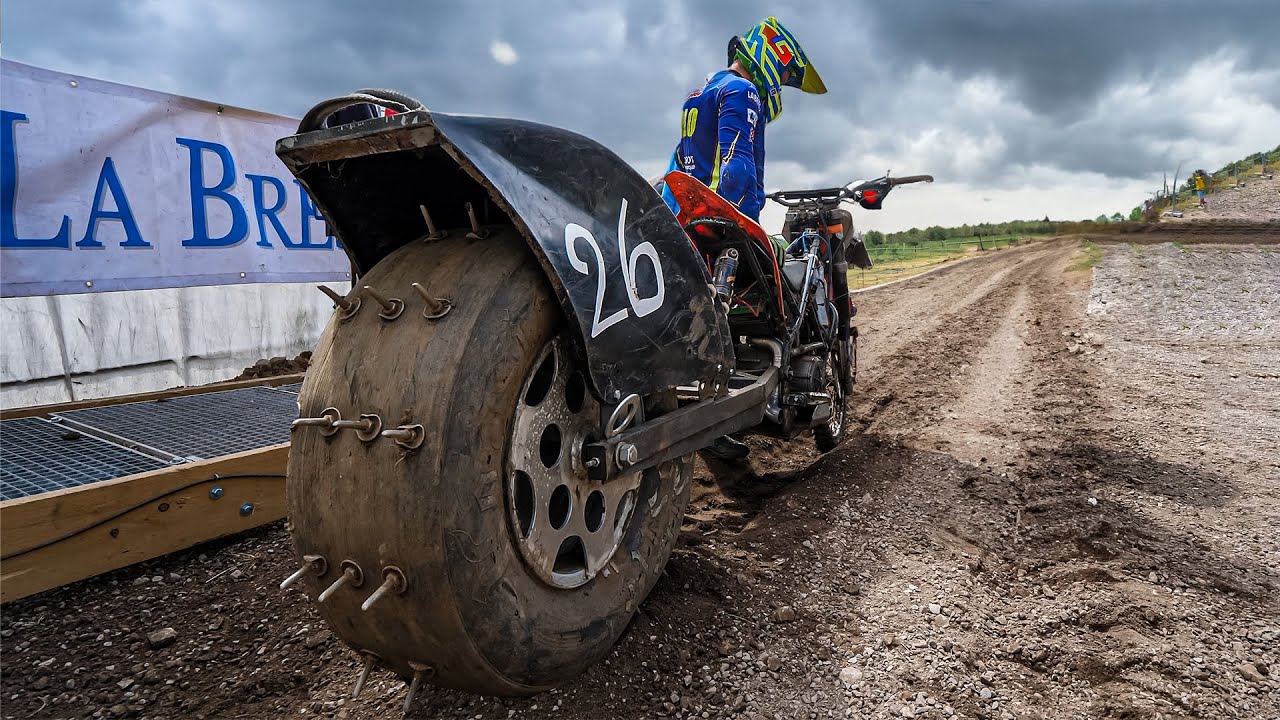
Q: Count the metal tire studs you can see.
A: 13